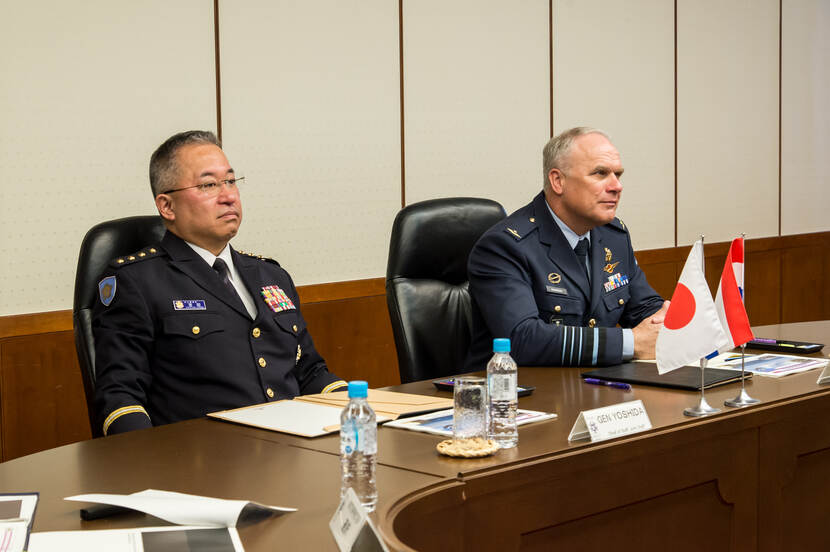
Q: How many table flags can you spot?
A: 2